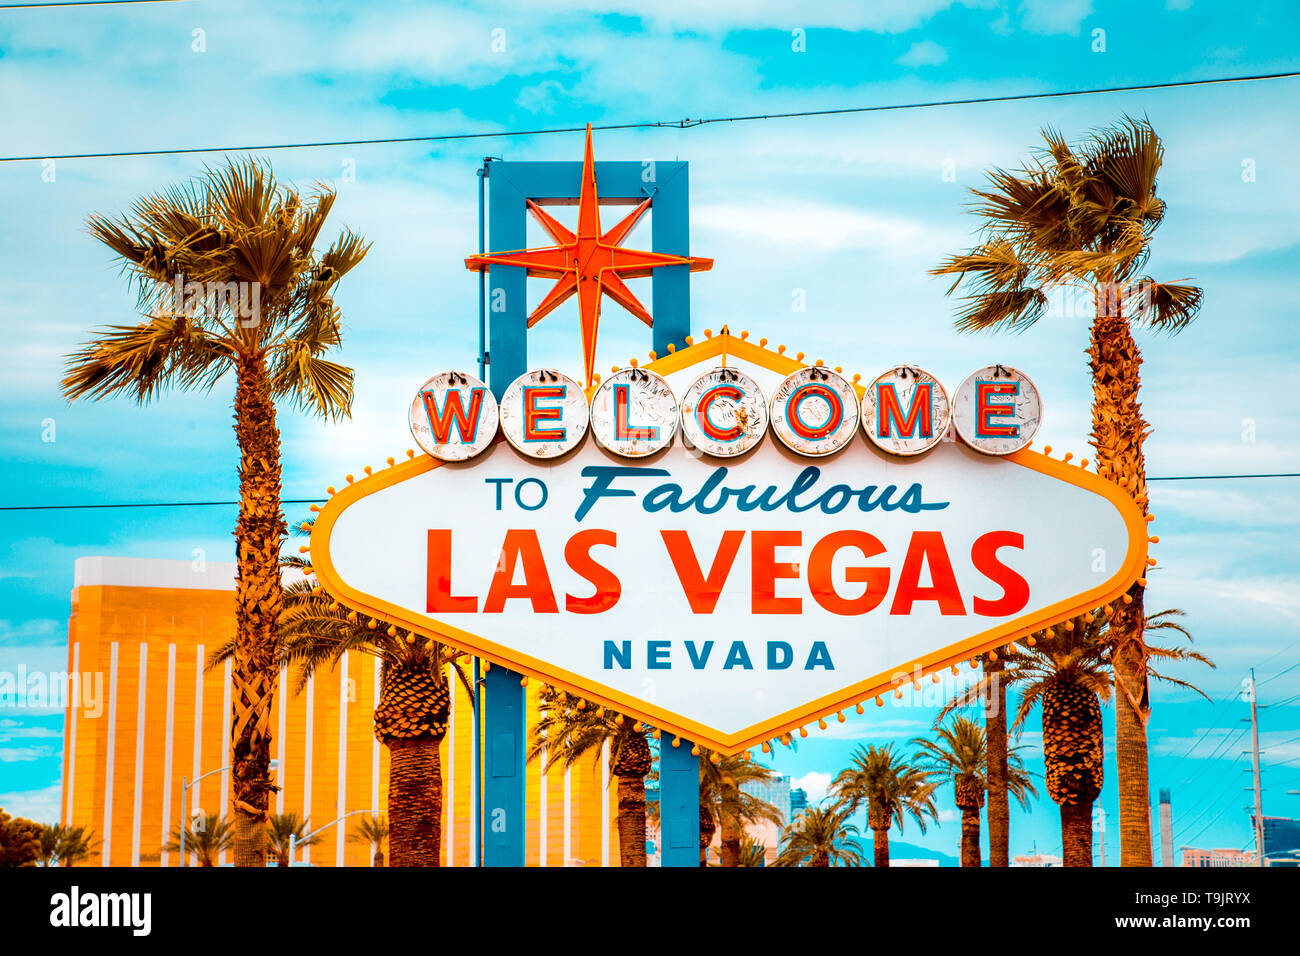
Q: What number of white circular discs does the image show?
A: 7